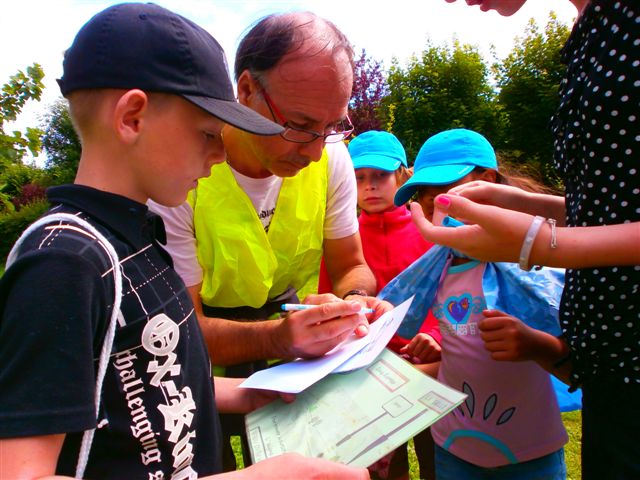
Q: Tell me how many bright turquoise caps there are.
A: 2